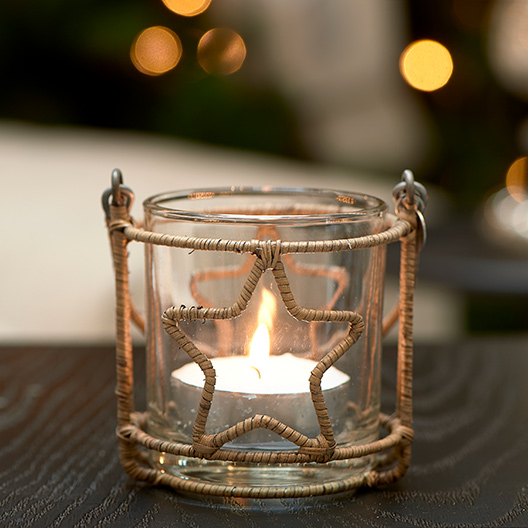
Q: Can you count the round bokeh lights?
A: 5